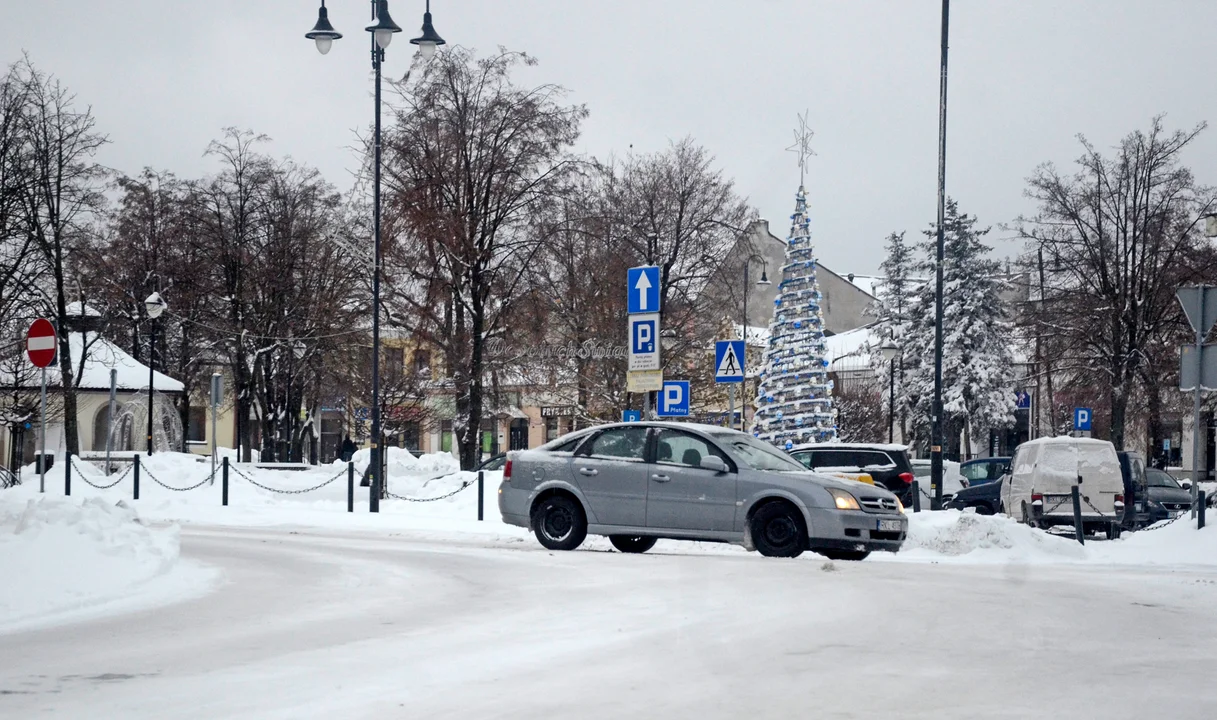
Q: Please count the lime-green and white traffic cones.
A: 0